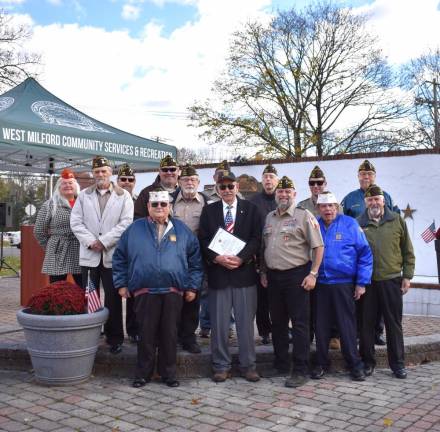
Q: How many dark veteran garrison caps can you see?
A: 10